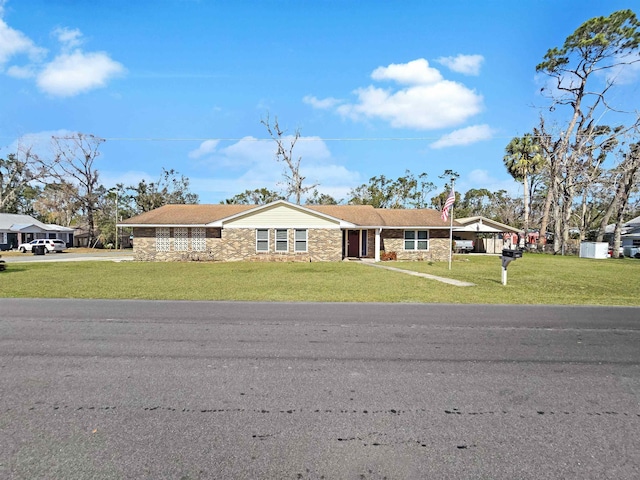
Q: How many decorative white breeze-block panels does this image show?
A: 3